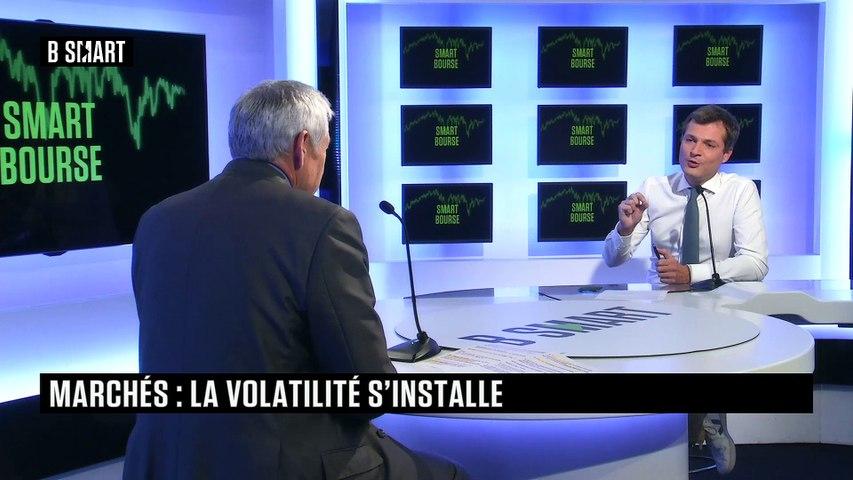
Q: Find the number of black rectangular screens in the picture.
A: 10